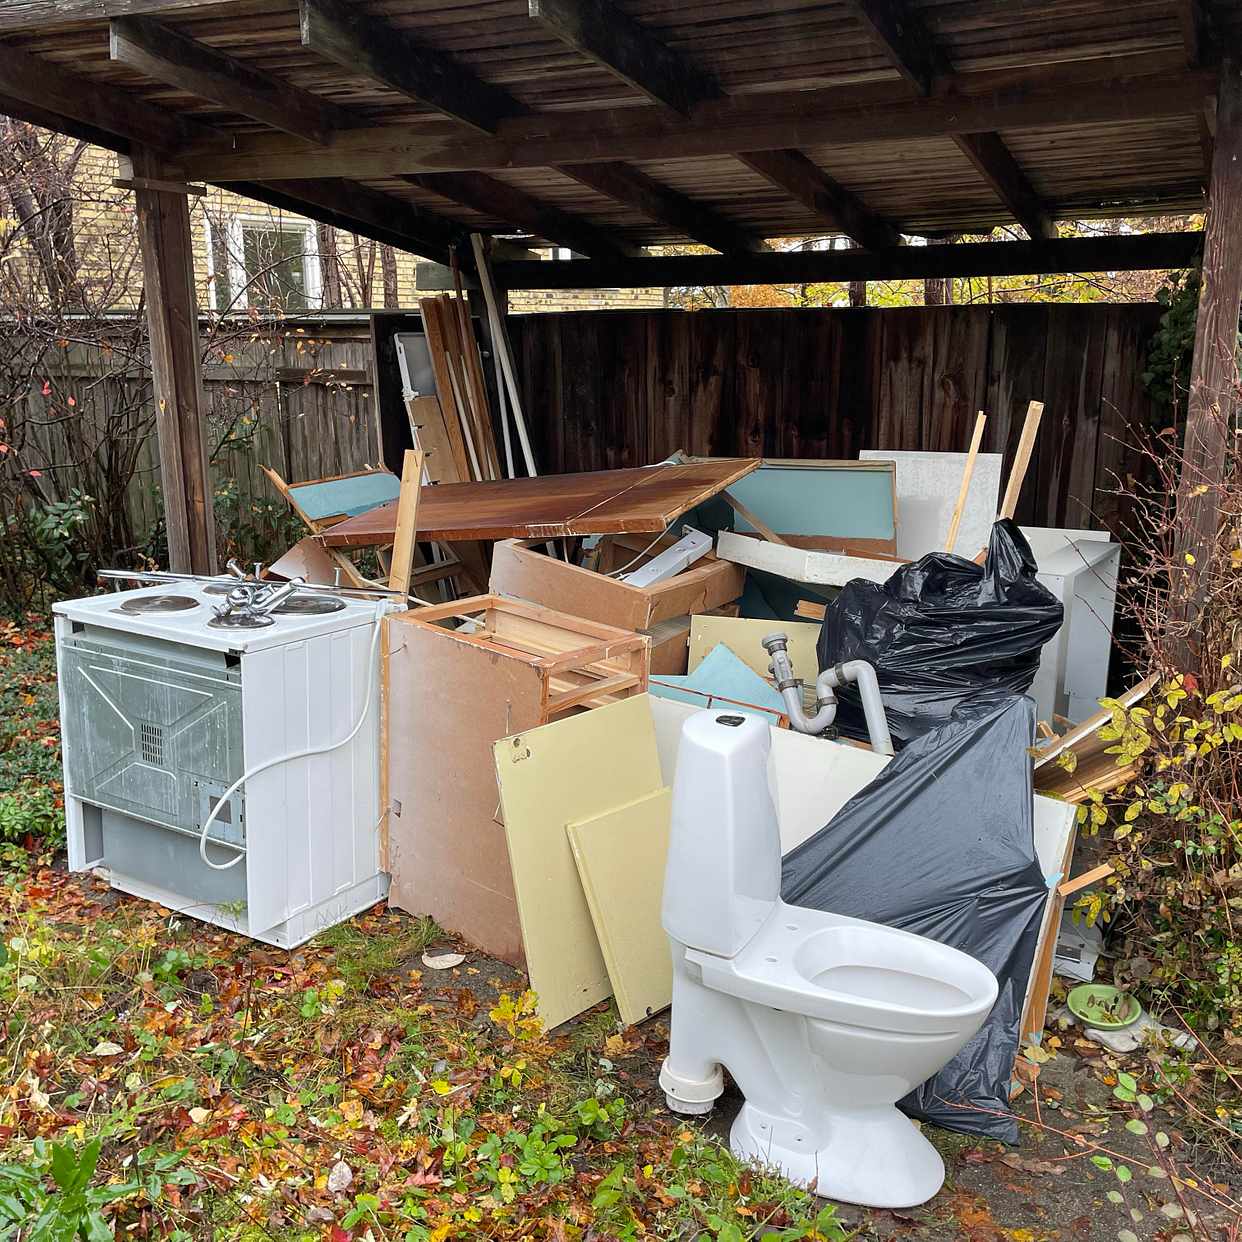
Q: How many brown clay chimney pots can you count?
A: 0